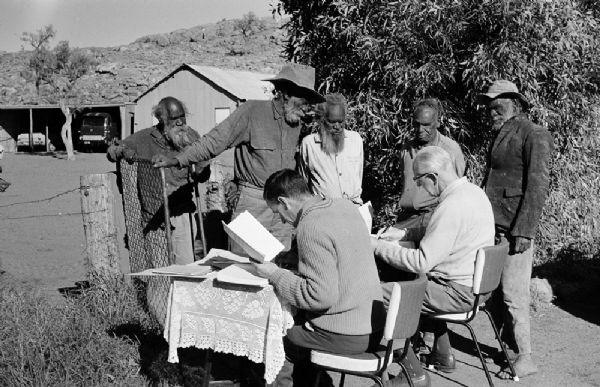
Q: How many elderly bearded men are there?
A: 4